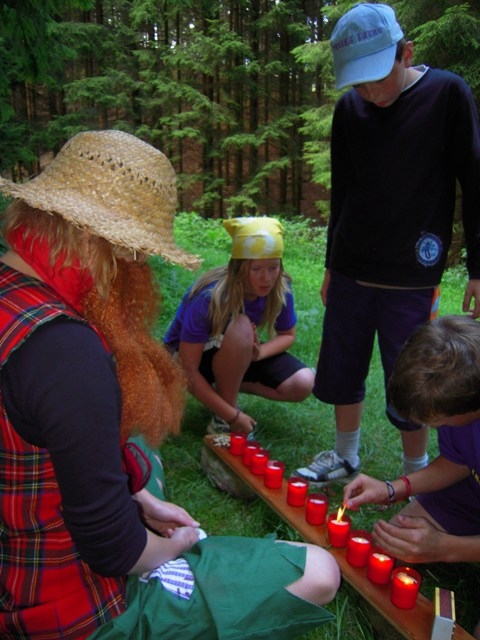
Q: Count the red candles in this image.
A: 10